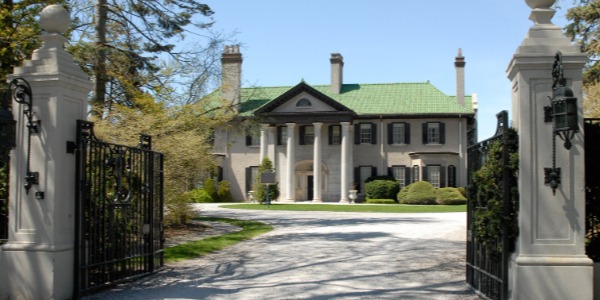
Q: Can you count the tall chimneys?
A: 3